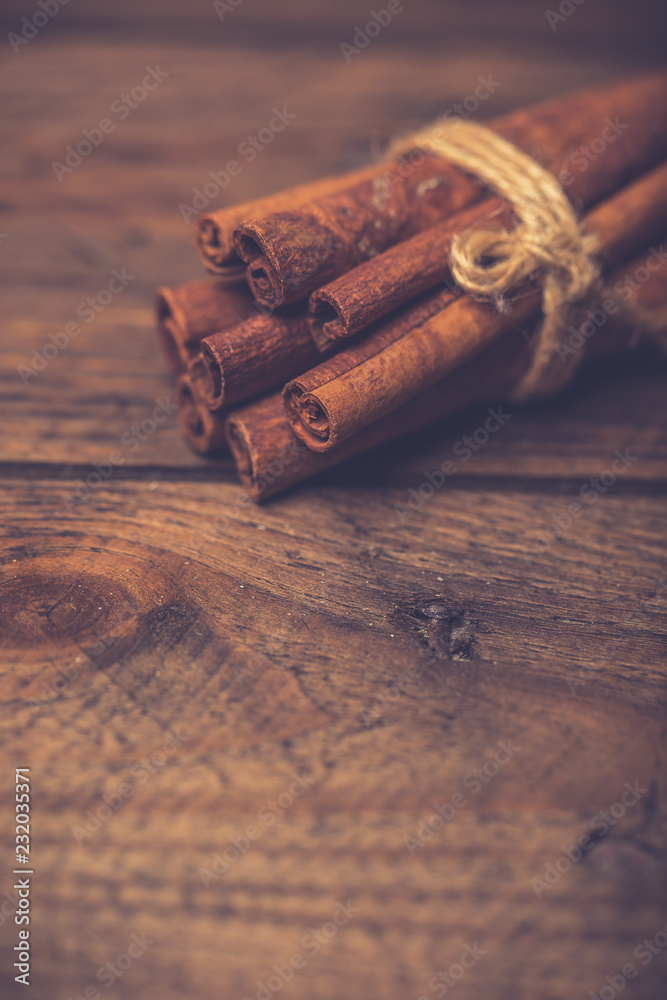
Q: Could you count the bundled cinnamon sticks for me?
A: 8